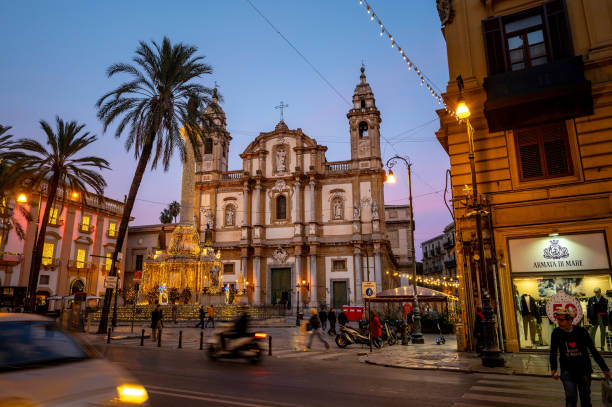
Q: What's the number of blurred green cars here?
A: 0